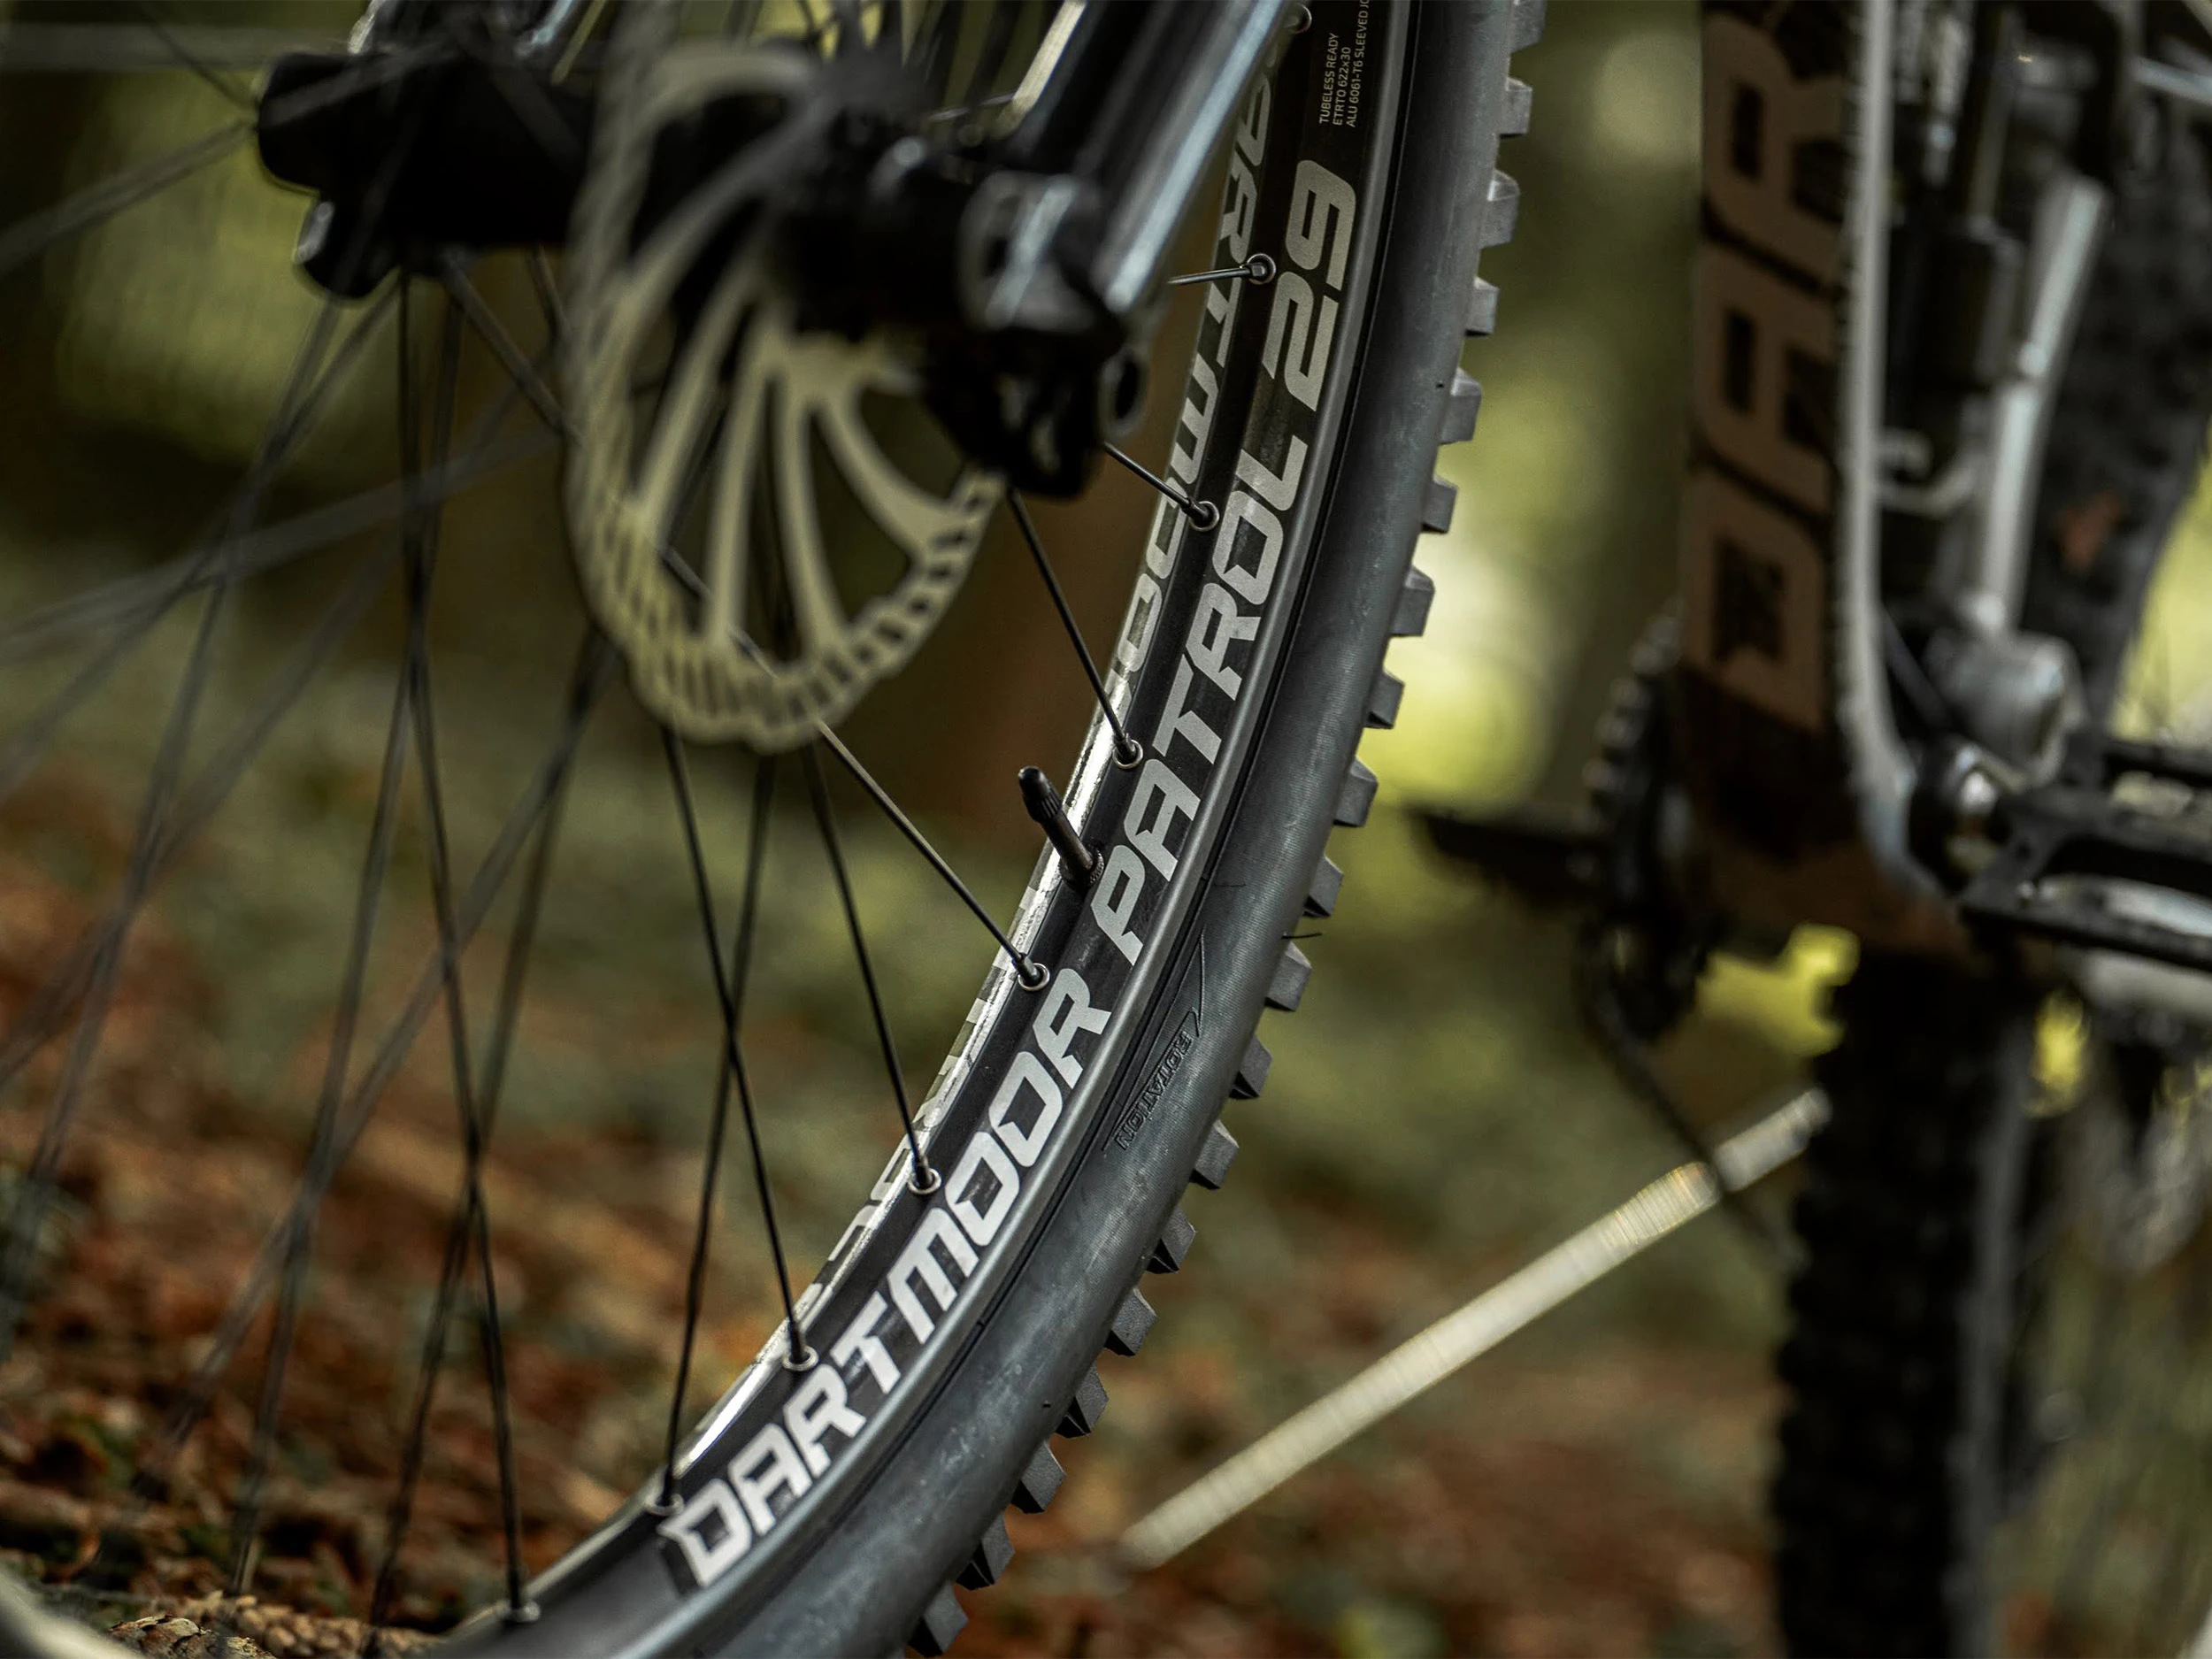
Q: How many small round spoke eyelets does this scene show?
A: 9